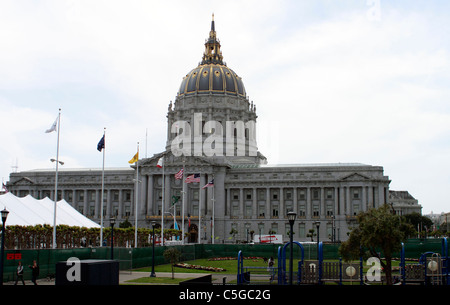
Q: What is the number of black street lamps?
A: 5